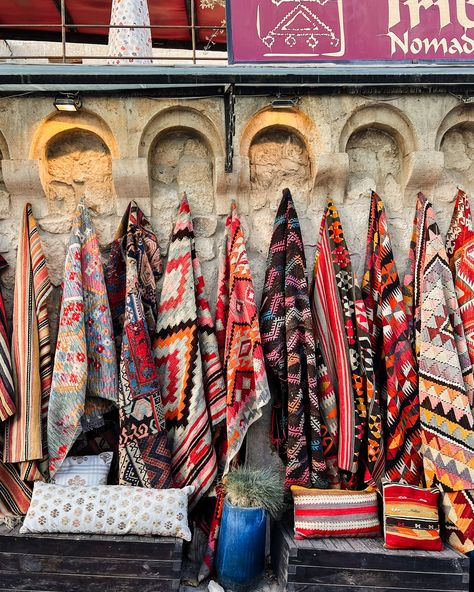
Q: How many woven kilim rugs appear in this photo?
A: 11